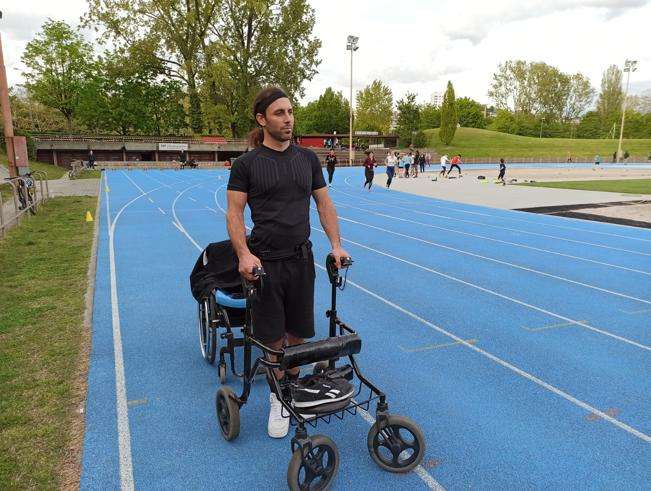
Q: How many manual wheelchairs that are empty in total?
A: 1